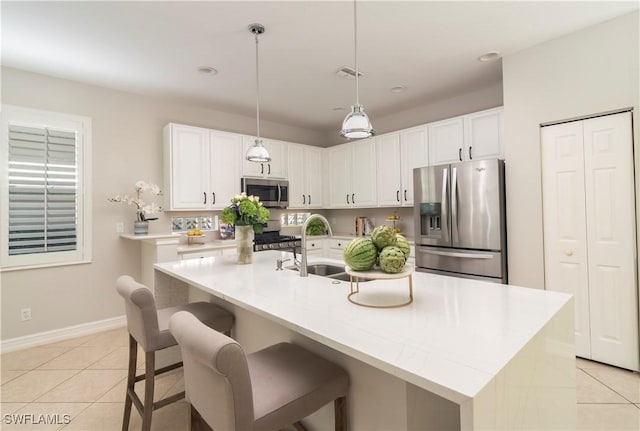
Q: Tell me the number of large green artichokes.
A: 2